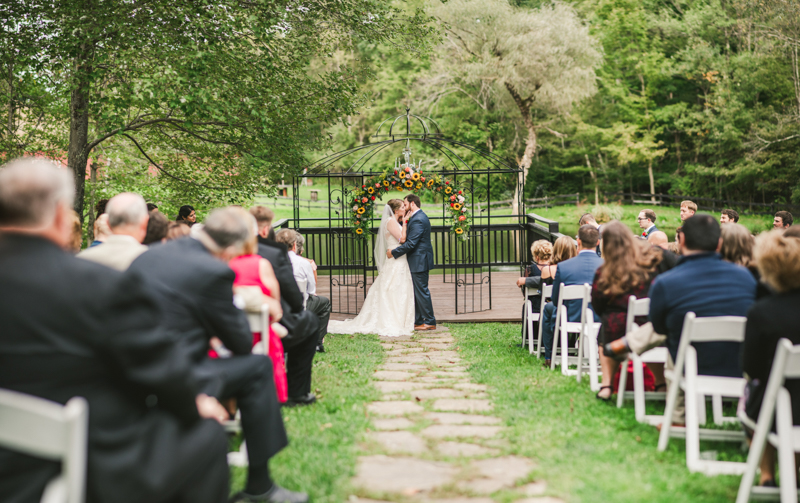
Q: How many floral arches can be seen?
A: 1